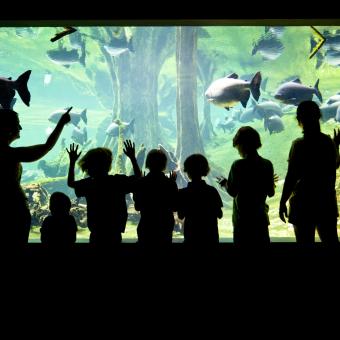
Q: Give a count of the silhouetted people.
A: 7